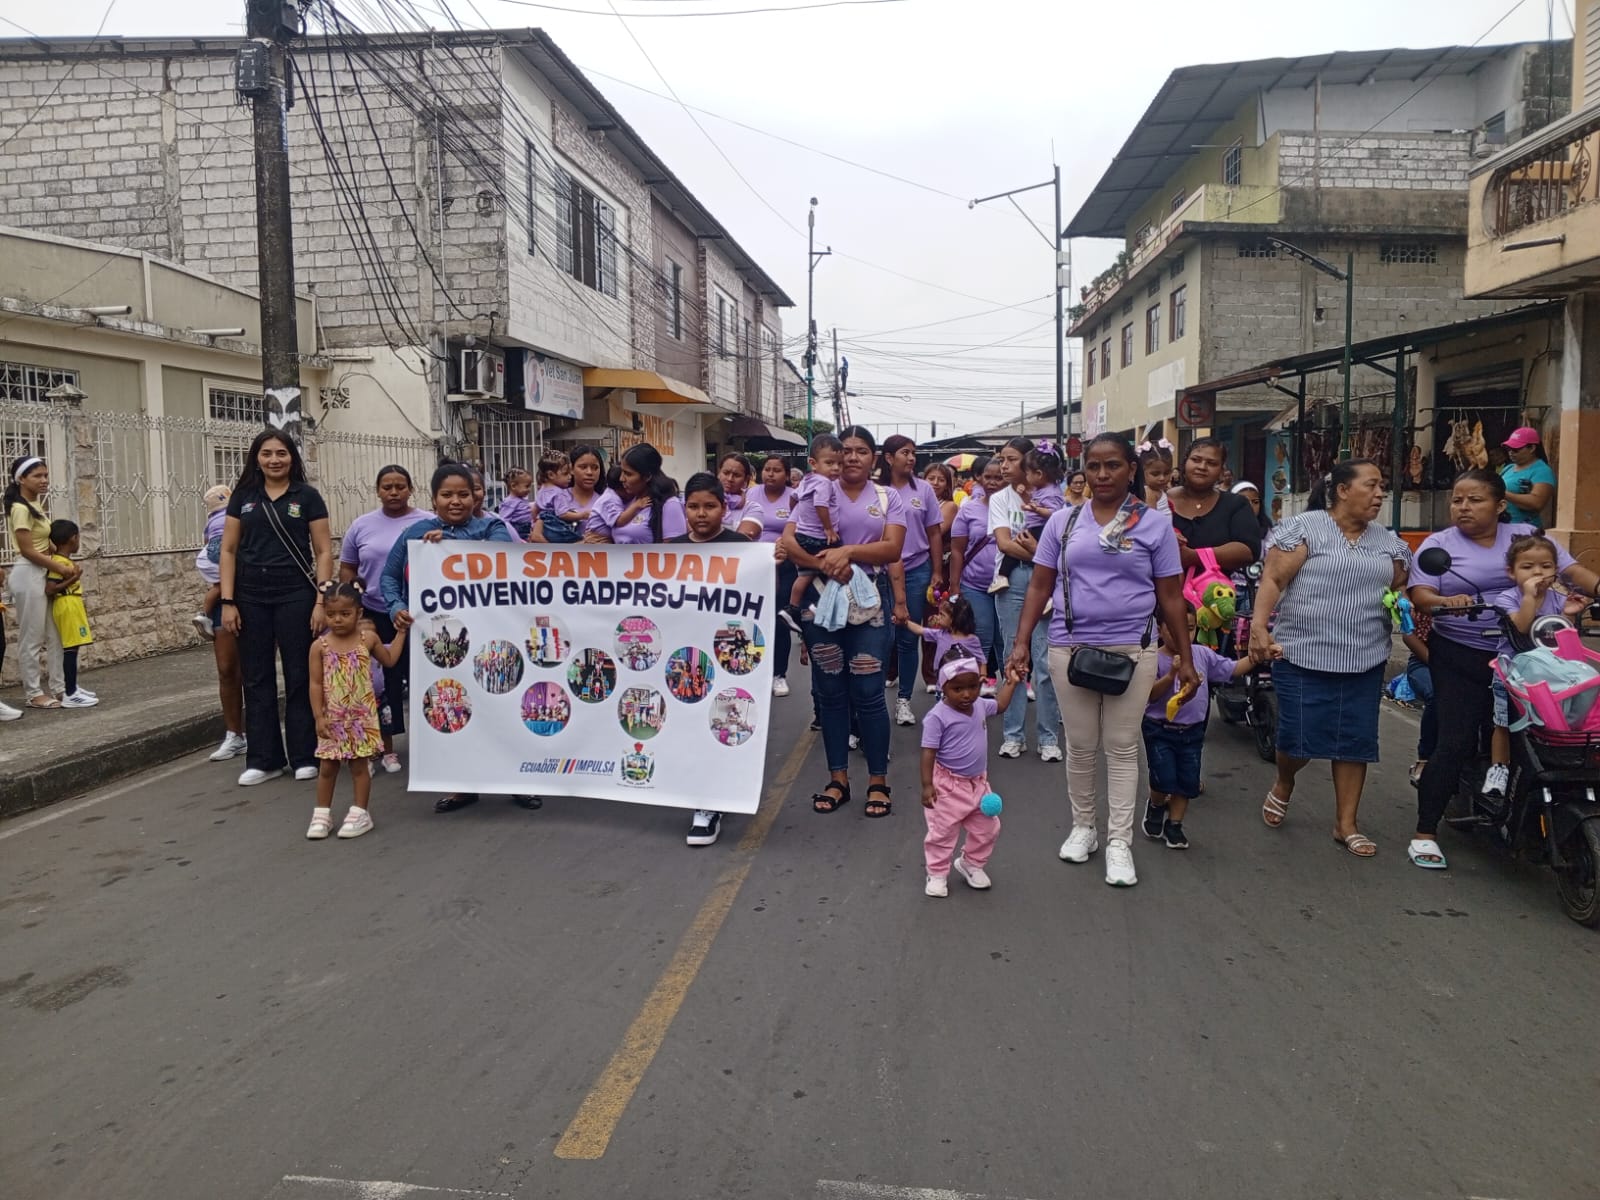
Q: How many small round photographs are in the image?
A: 11